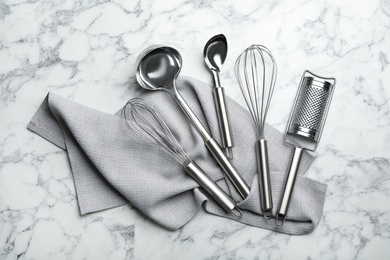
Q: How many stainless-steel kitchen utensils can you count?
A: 5